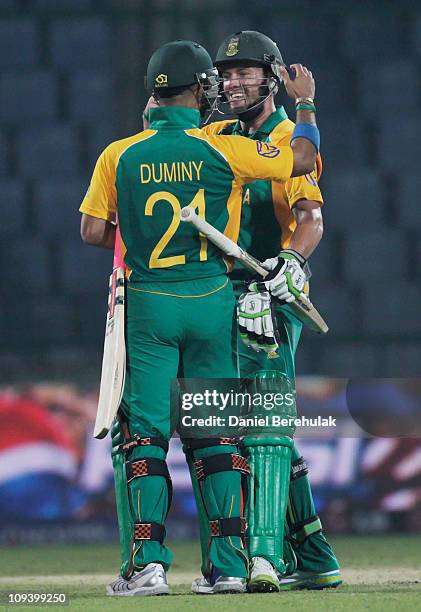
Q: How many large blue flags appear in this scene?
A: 0